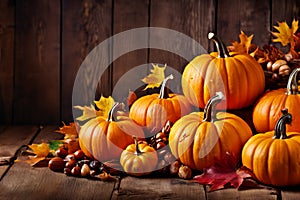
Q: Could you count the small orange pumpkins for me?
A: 1